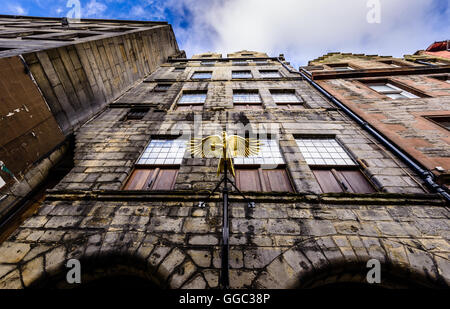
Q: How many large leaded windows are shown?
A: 3